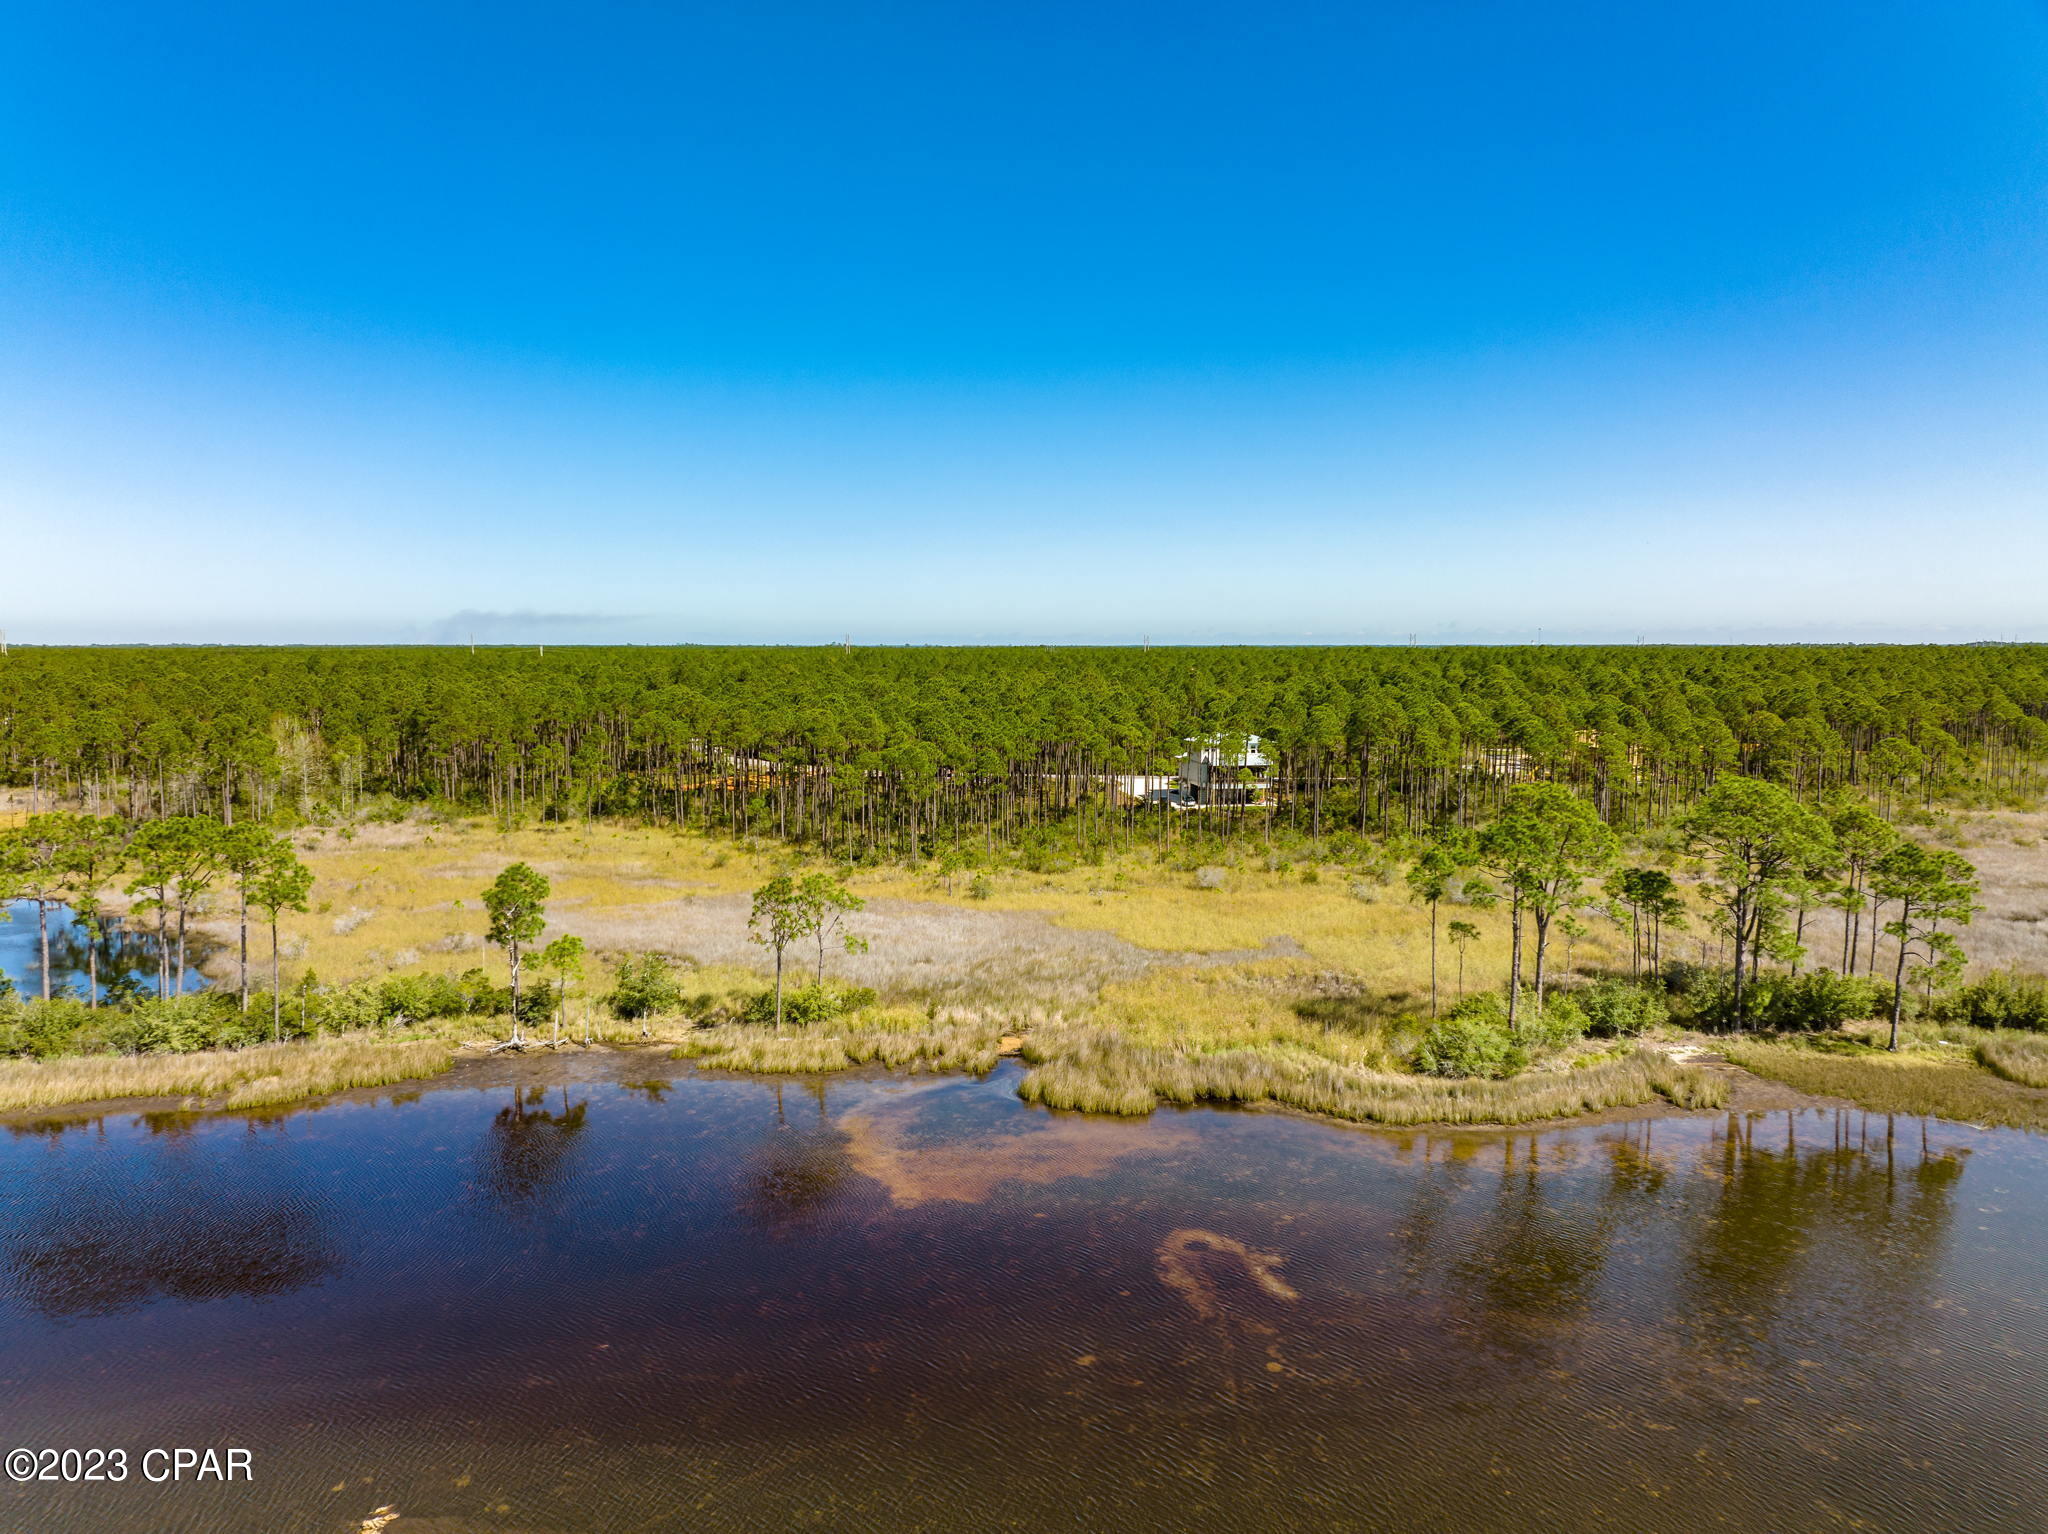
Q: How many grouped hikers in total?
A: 0